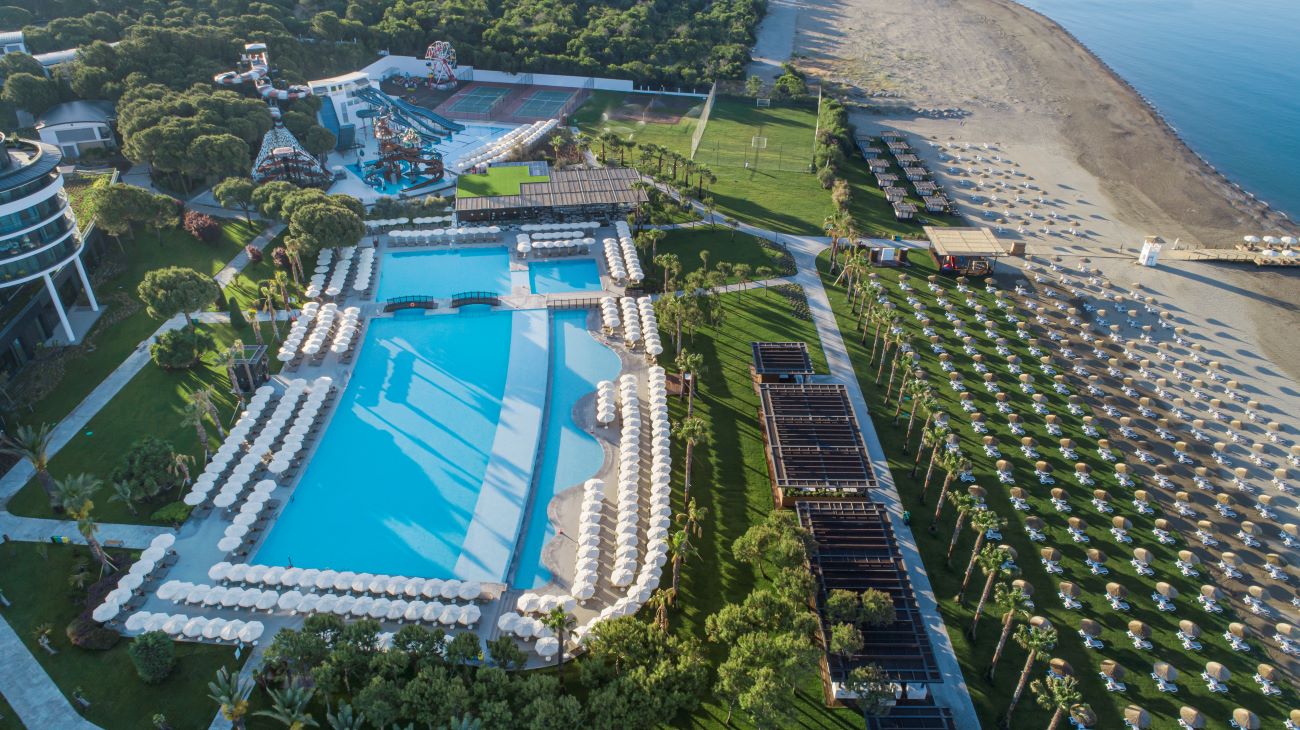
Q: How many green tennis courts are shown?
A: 2